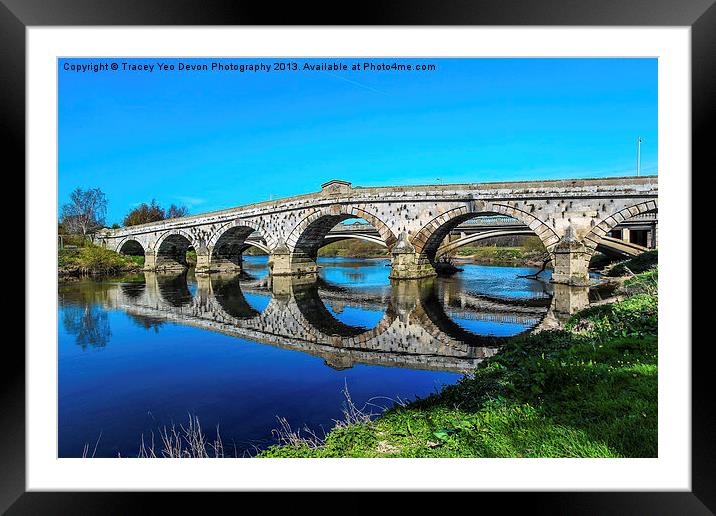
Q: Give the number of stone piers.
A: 5